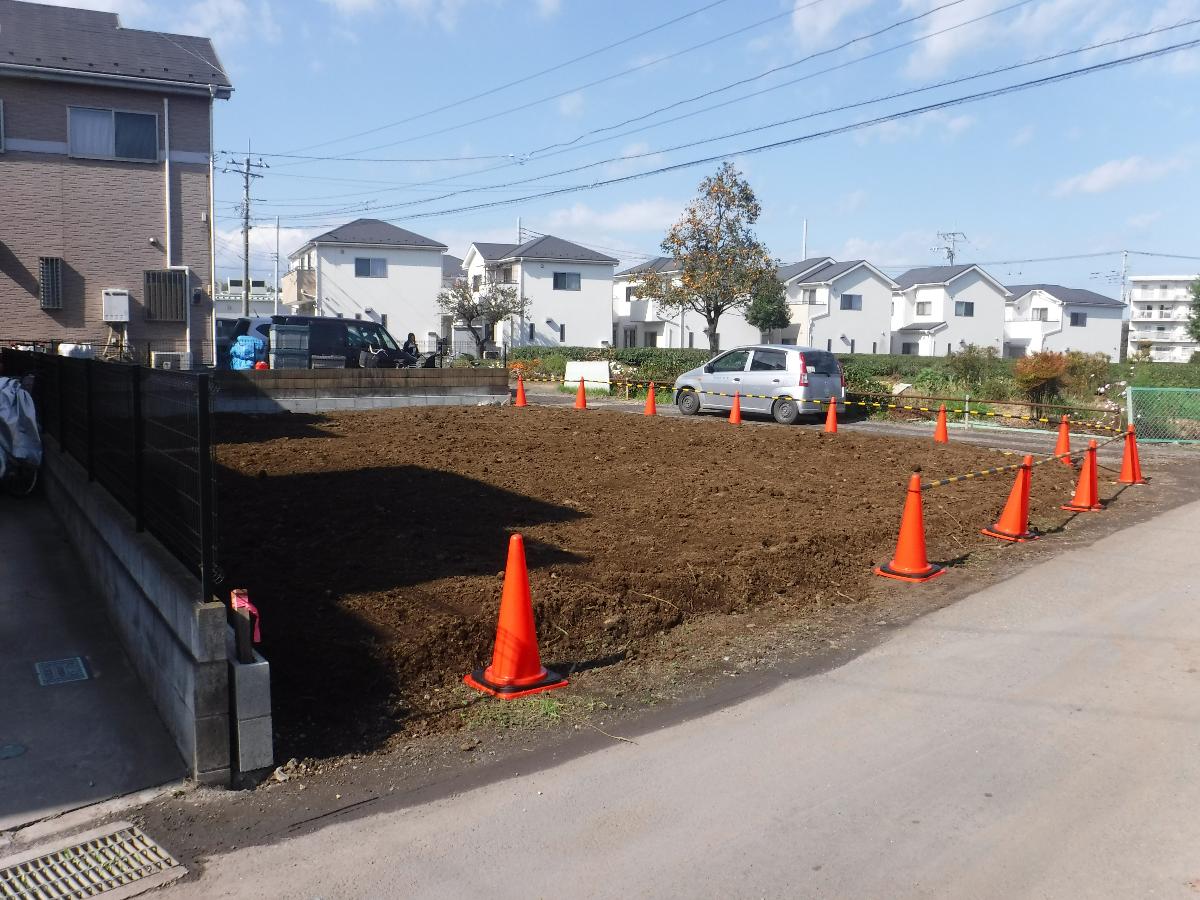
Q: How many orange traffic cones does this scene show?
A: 12